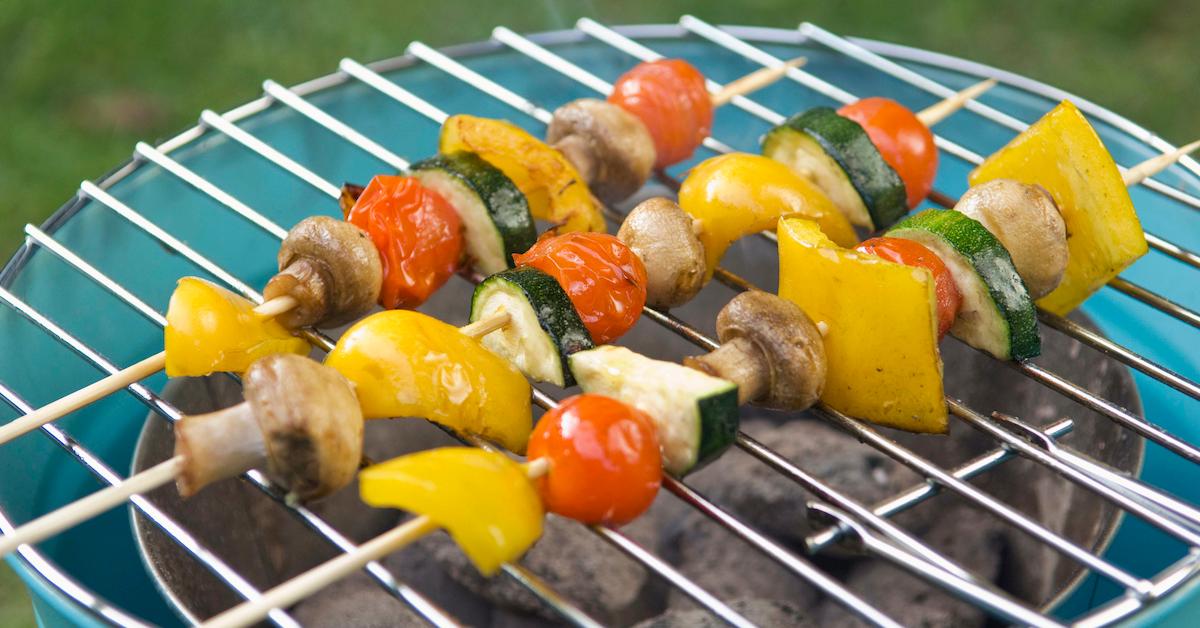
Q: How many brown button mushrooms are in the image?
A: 6